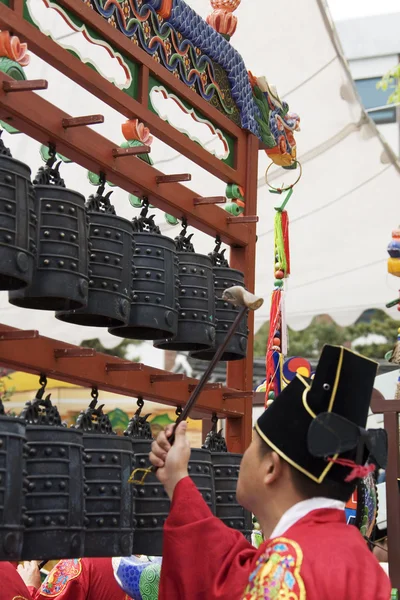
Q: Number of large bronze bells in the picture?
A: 12